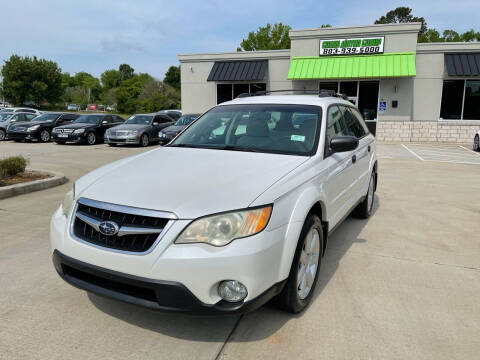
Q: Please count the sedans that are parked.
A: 5